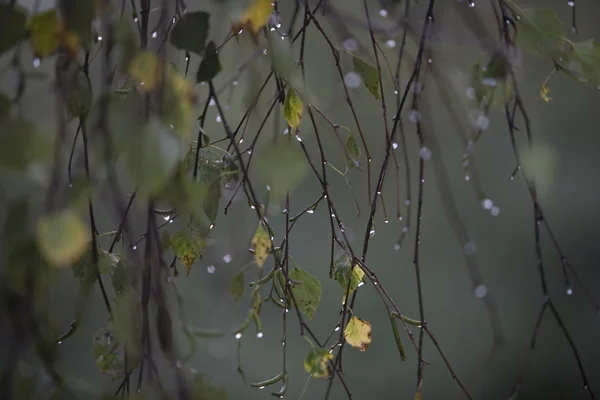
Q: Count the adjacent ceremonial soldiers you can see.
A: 0